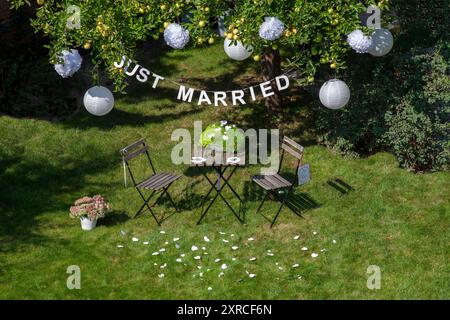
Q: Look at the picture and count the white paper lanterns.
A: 4